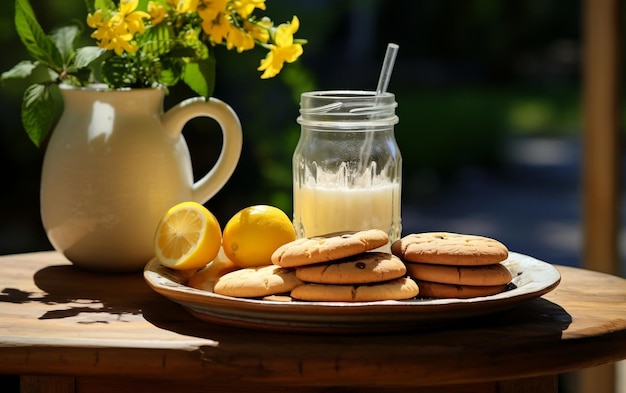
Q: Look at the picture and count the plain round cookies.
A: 7